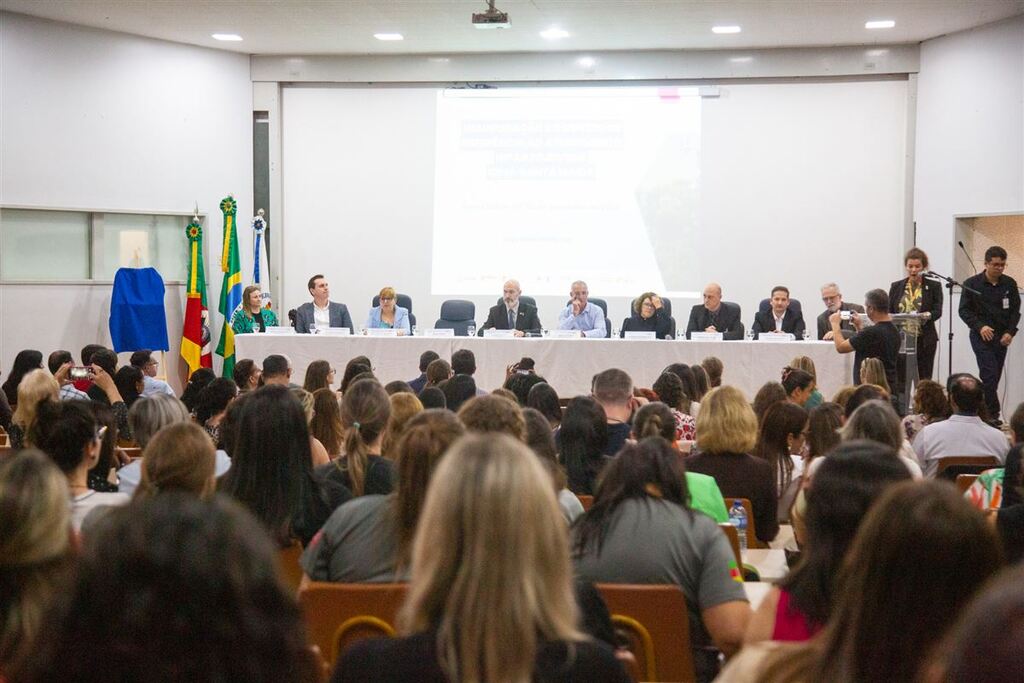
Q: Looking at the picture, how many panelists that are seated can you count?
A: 9